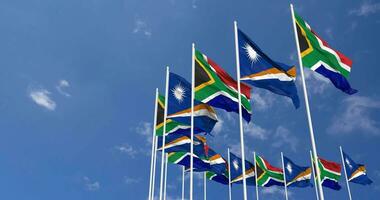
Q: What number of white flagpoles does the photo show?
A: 14